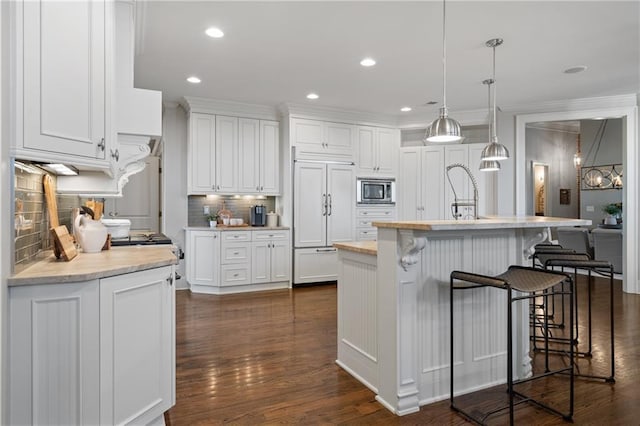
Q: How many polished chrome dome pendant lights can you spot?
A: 3